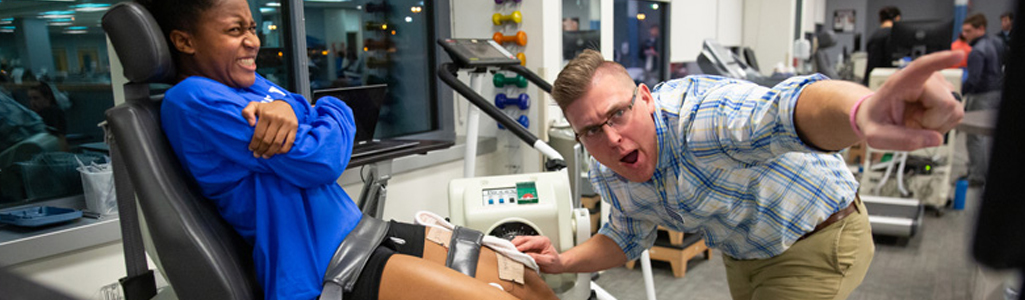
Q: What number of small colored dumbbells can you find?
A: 7